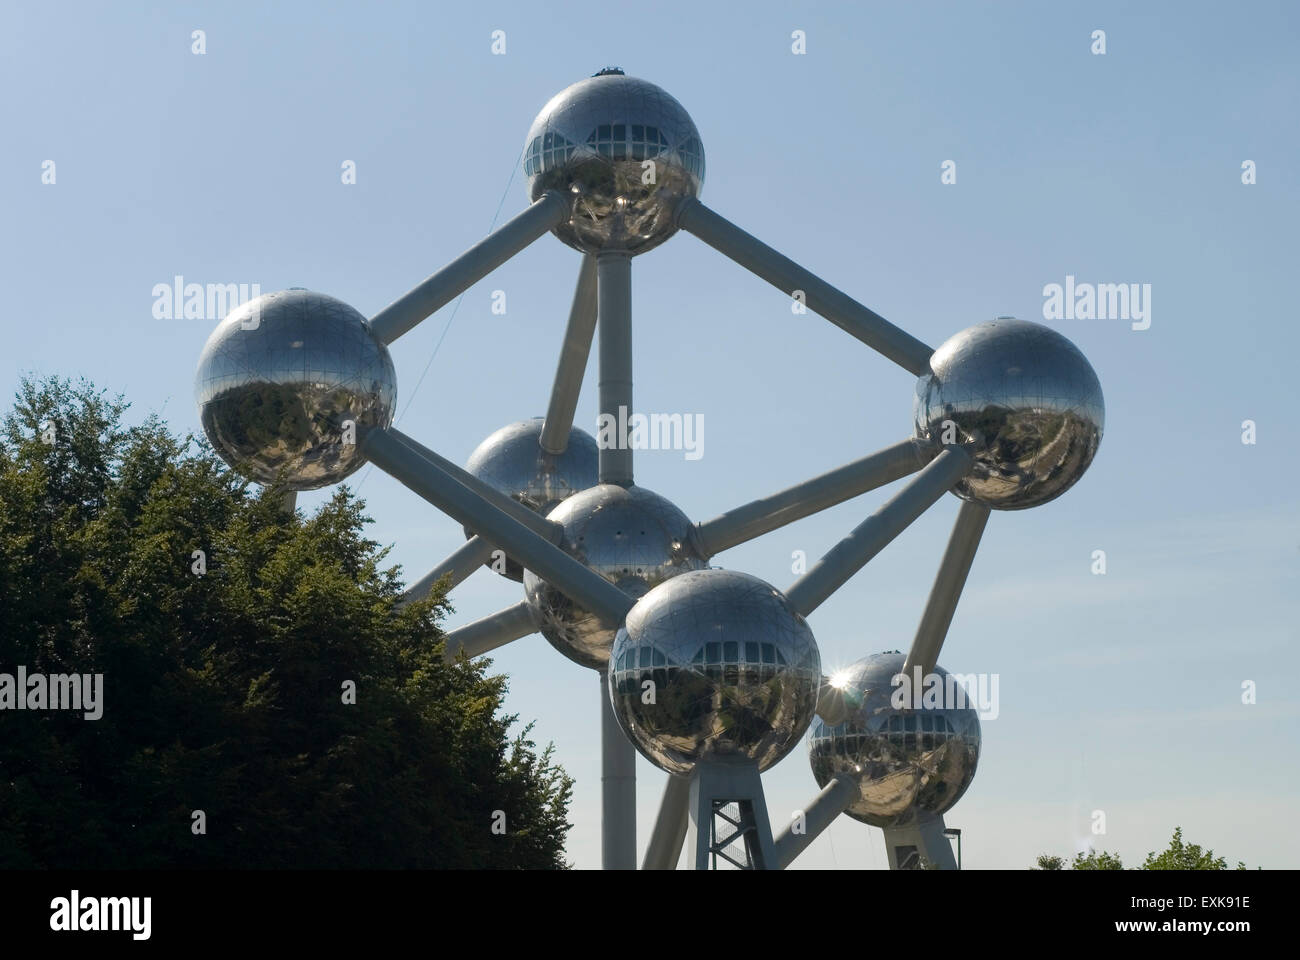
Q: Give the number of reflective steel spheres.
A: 7